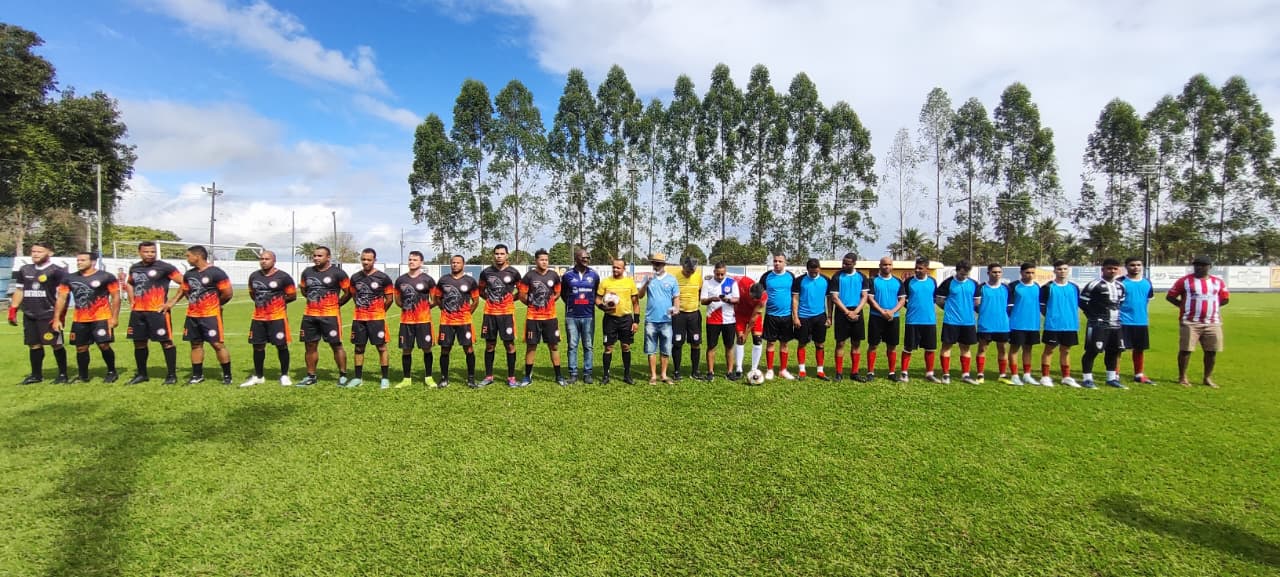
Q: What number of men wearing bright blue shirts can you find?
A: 10